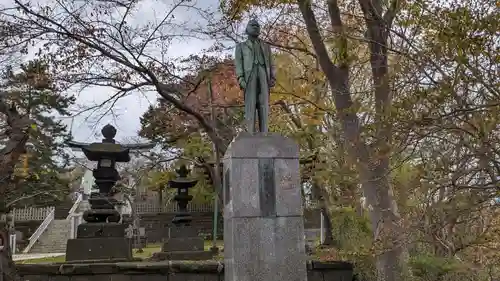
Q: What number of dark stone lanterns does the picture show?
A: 2